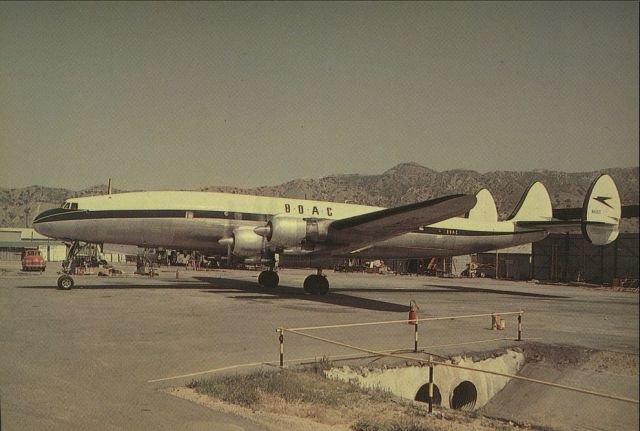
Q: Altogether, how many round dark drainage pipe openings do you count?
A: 2